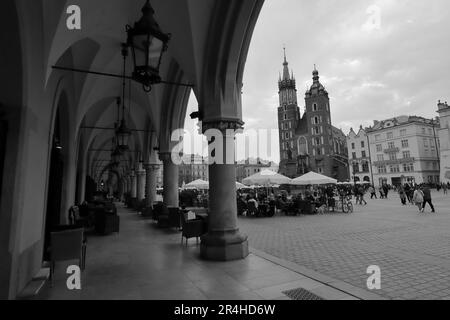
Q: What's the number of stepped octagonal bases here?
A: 1